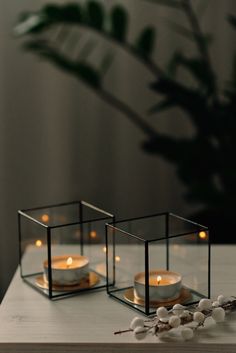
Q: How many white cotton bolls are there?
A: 12